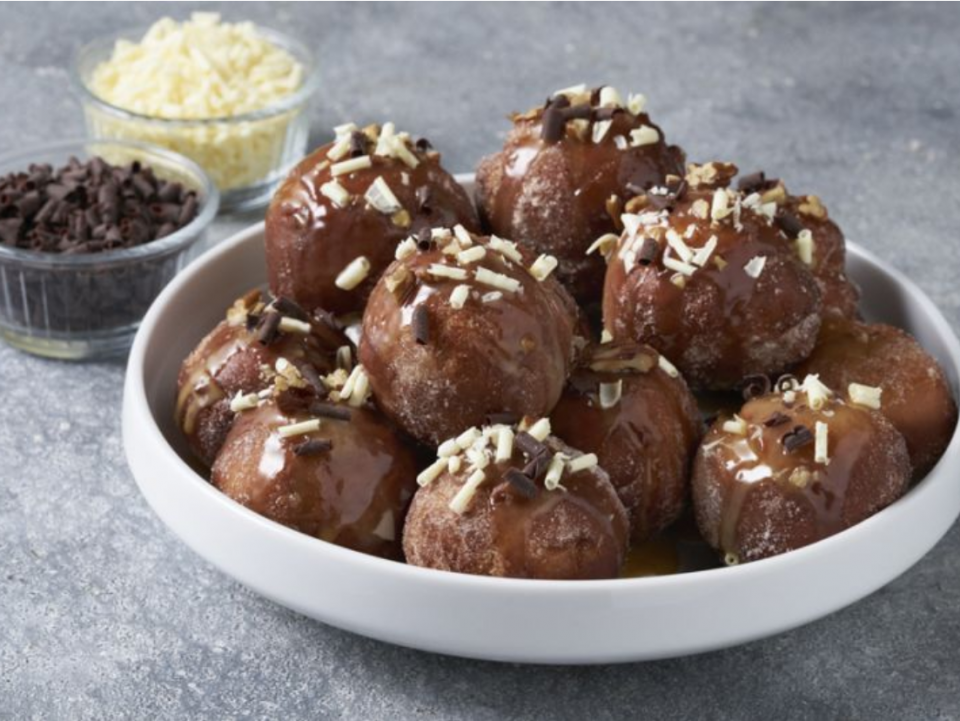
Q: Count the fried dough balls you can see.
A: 11